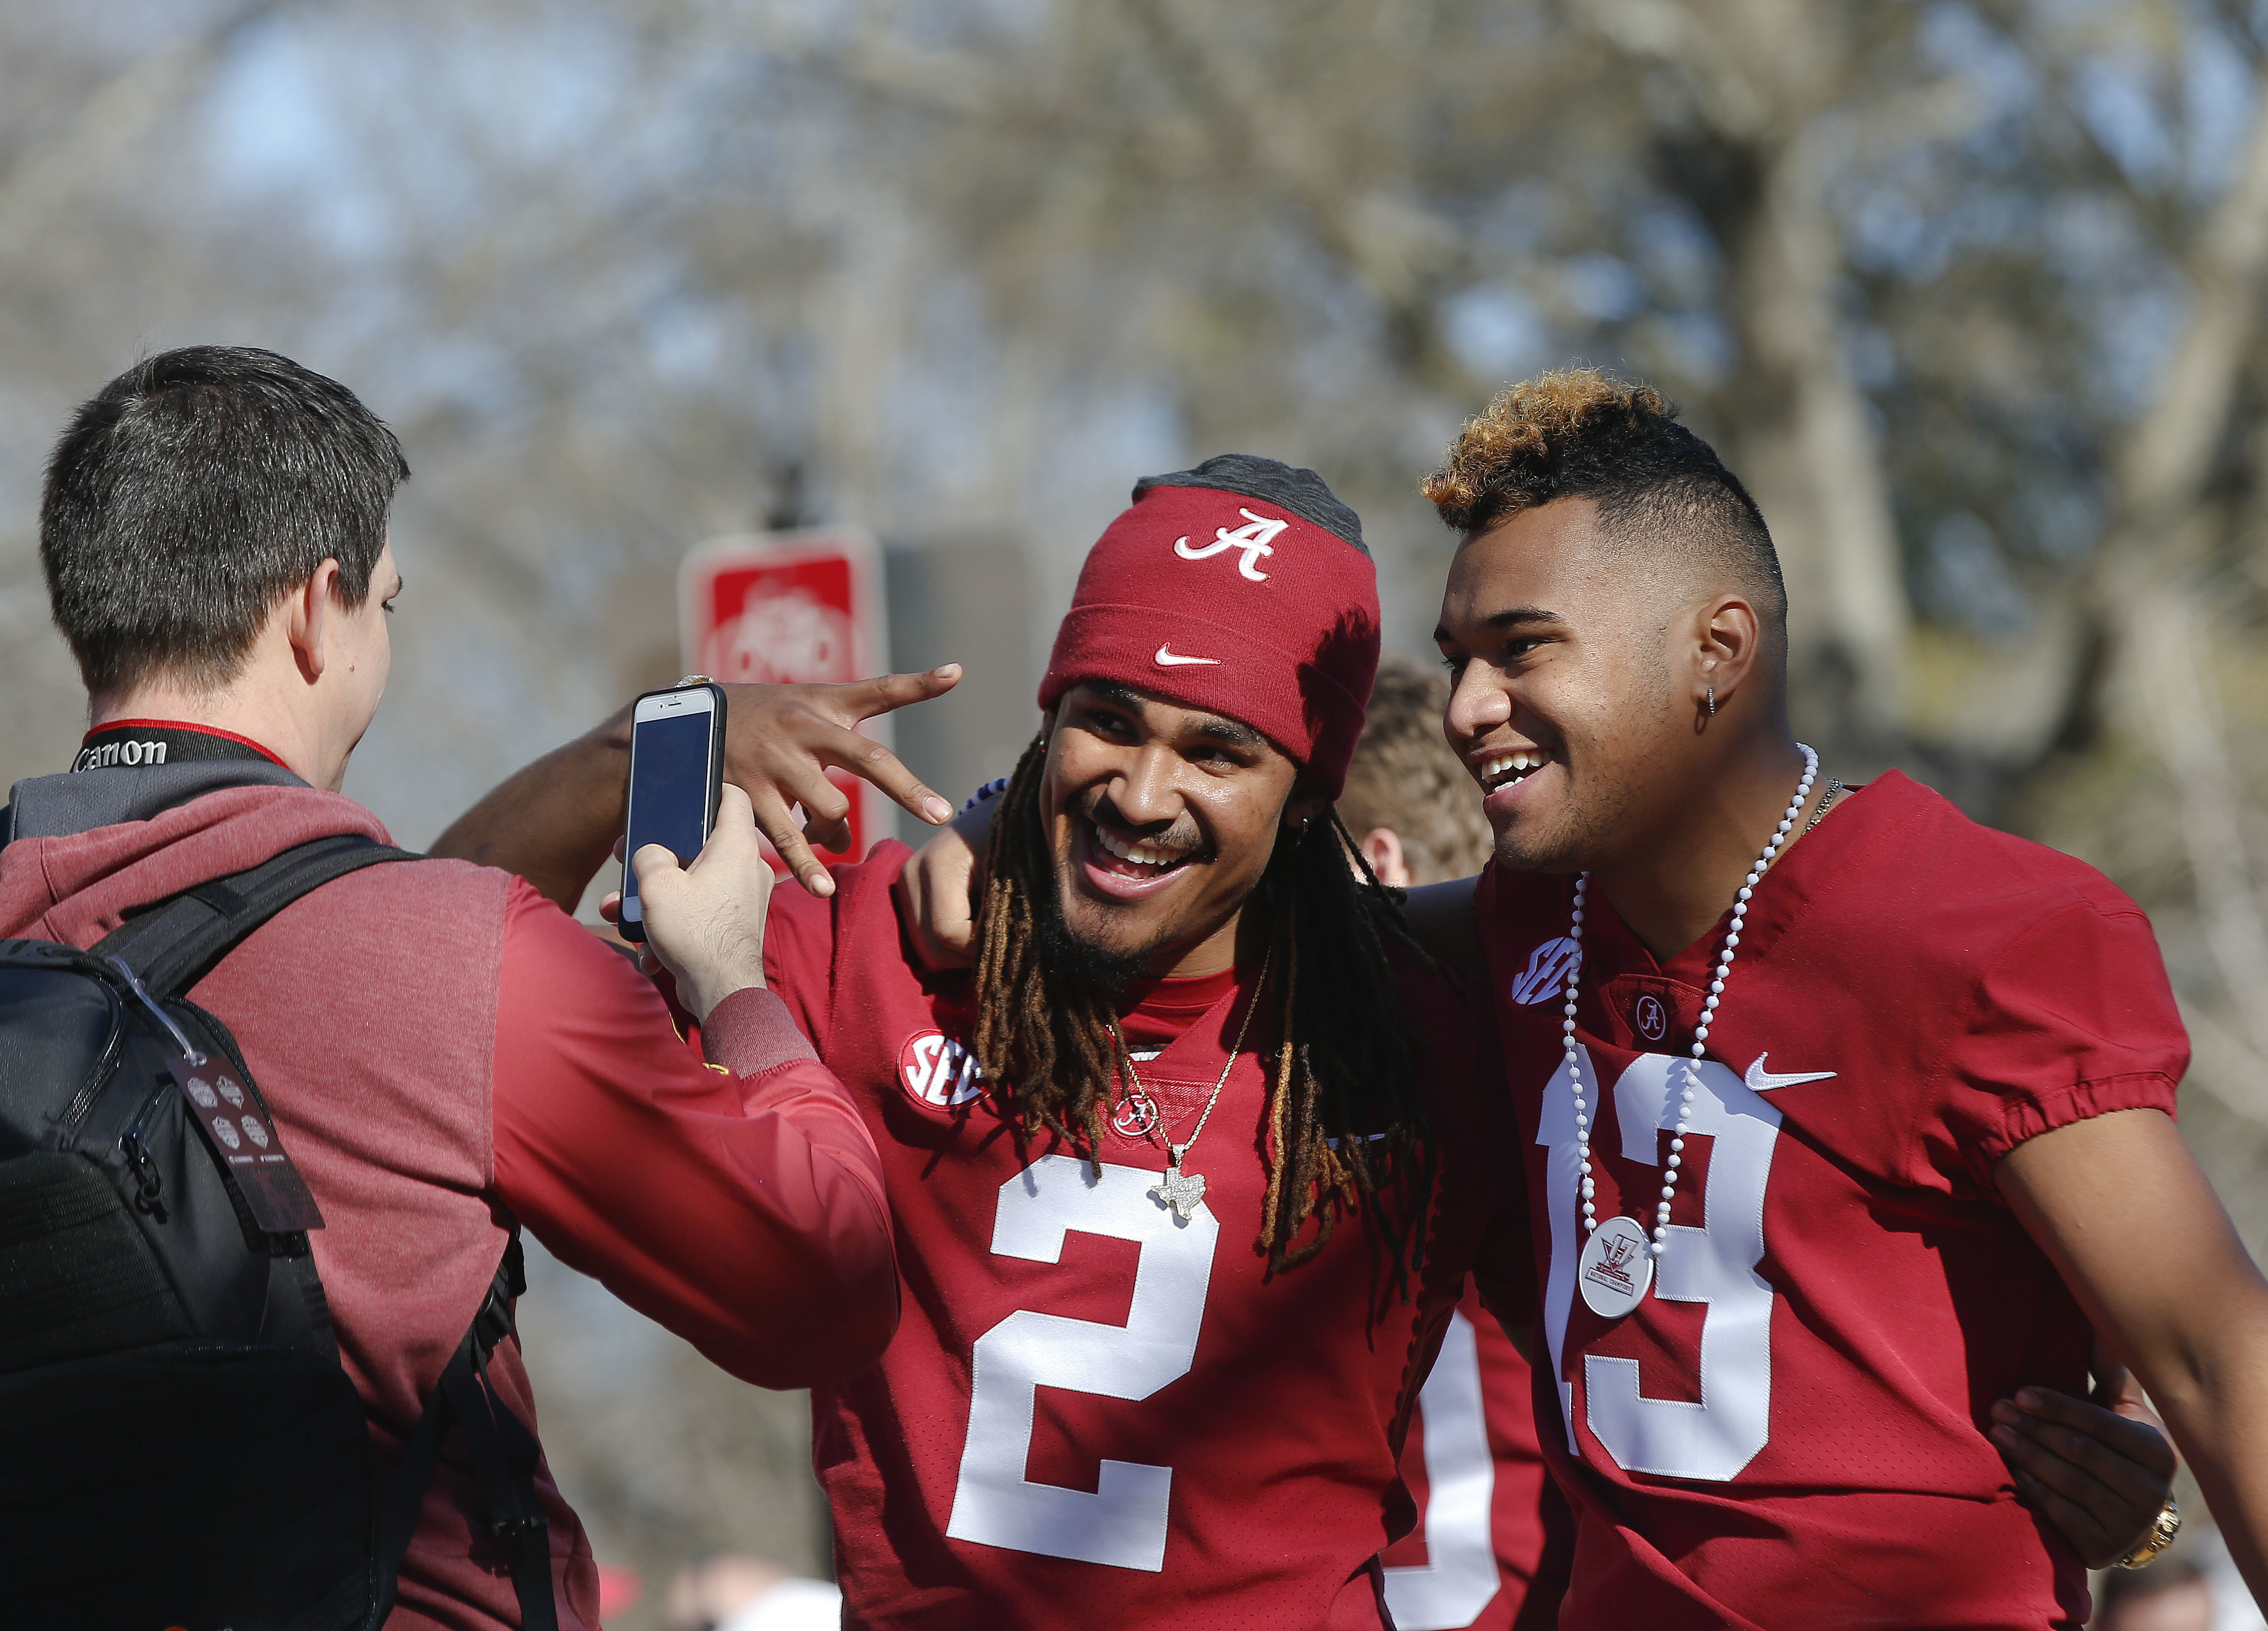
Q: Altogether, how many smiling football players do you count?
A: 2